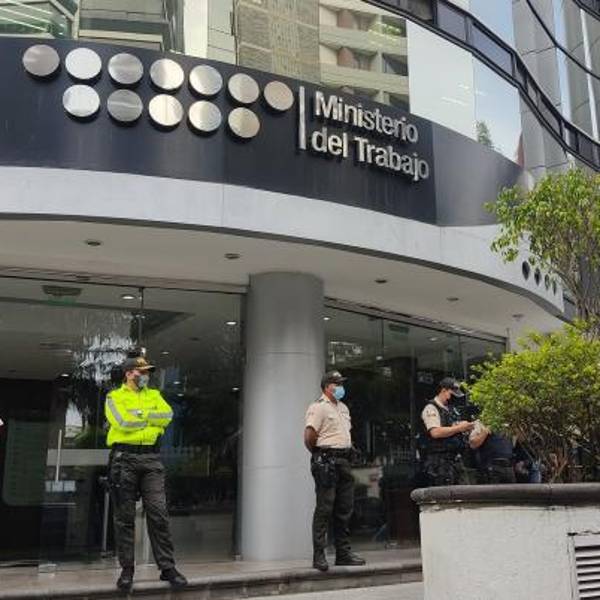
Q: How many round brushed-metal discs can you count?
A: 12